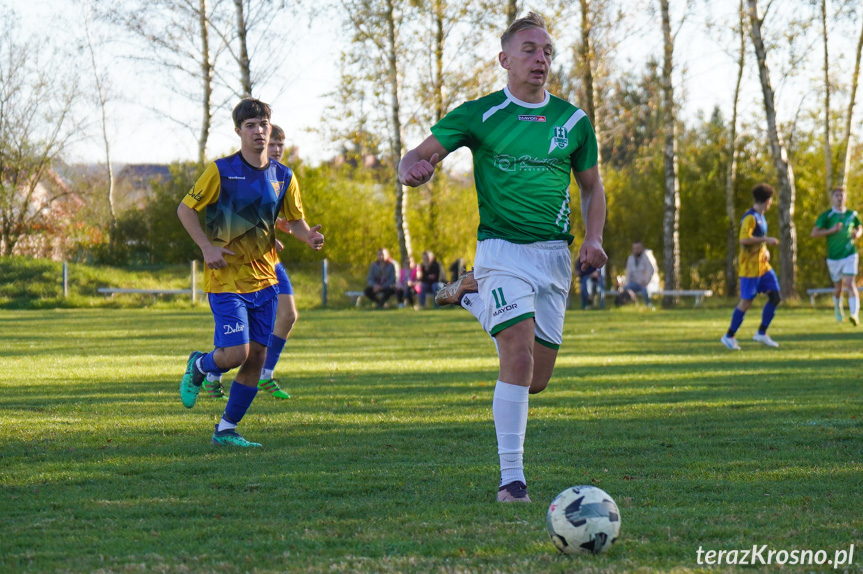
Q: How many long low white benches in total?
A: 4